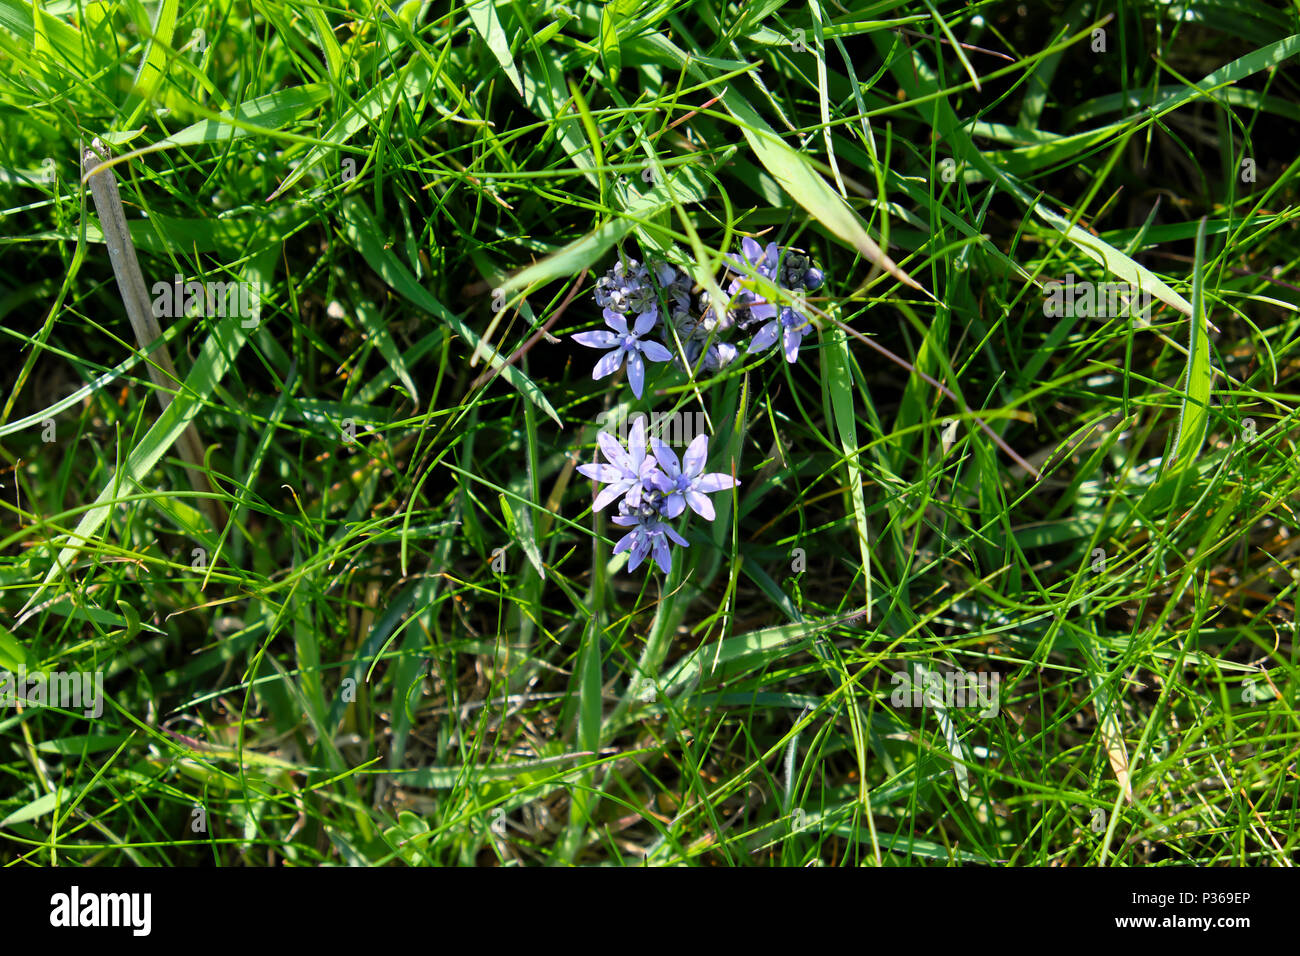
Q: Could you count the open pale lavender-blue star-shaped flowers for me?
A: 6